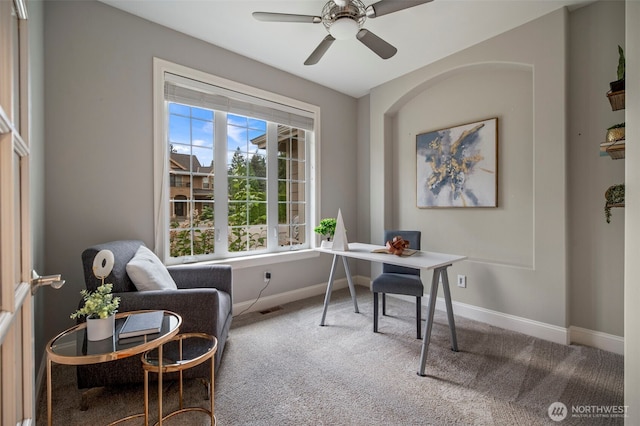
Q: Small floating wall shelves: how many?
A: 3